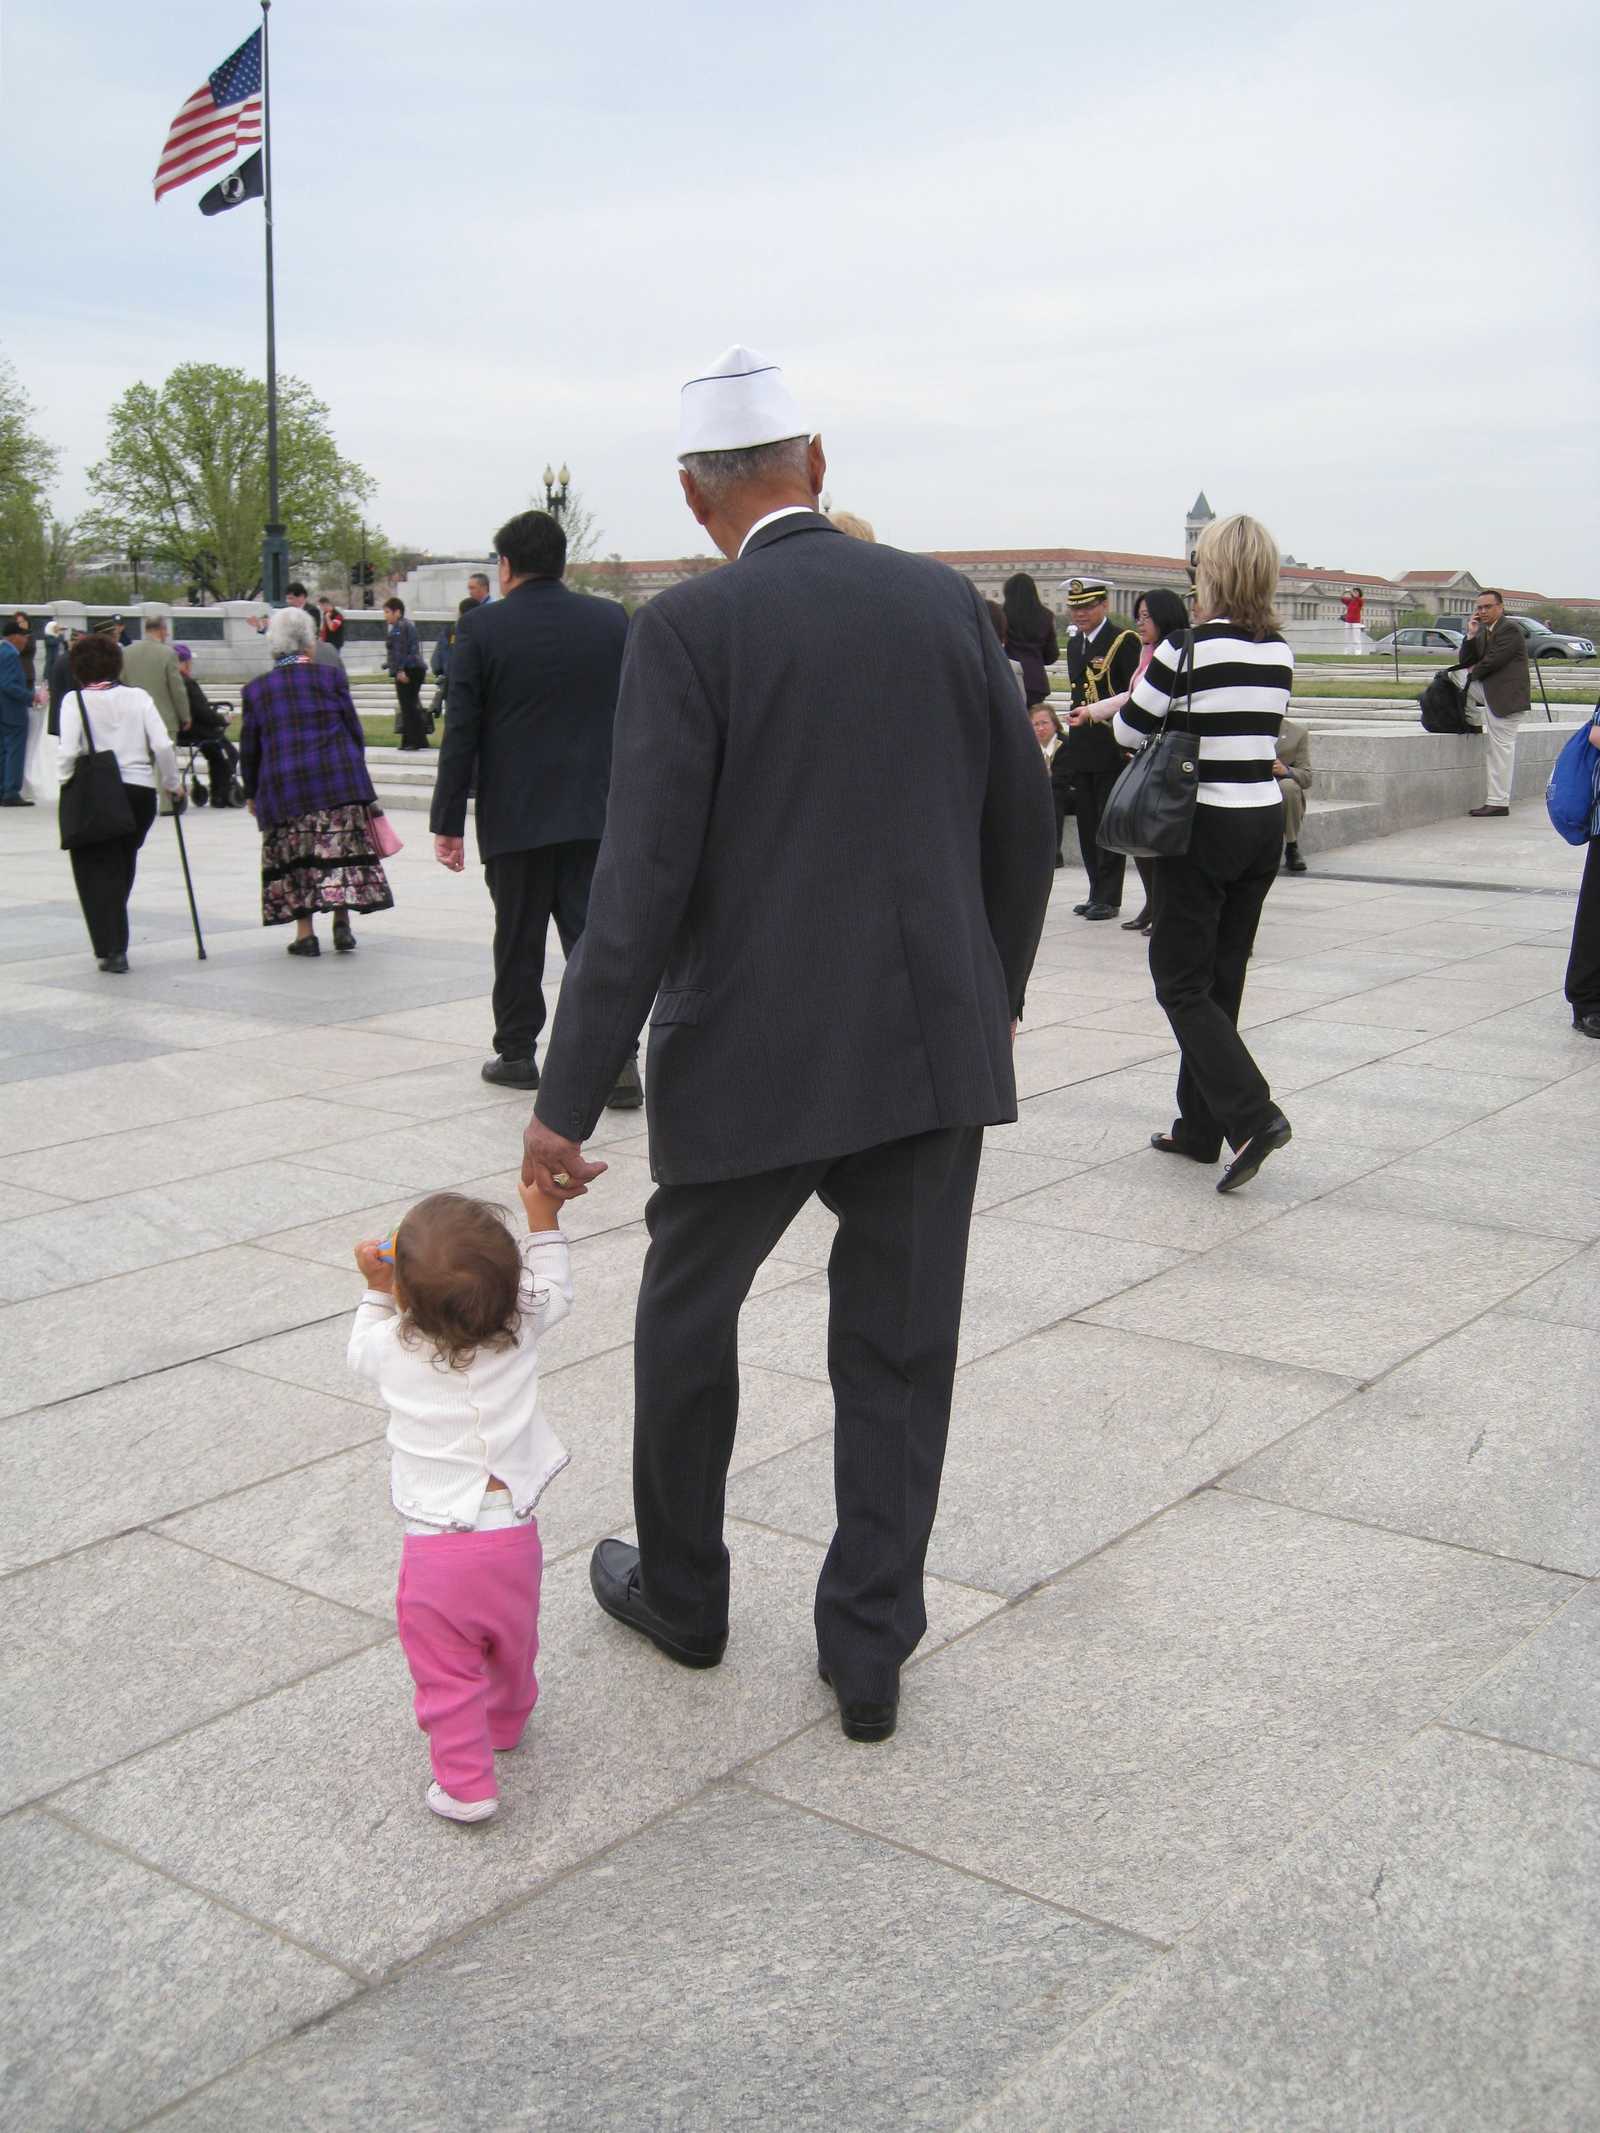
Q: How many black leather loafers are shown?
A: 2